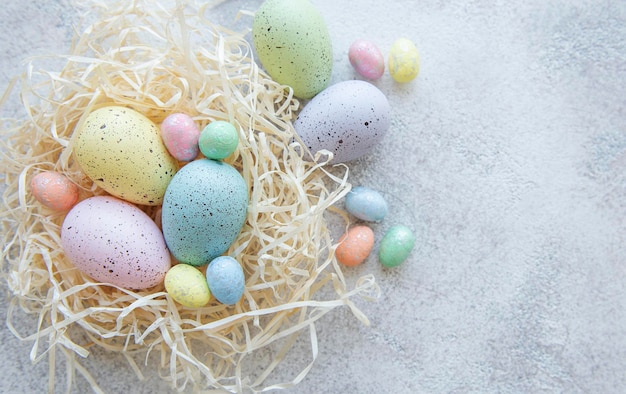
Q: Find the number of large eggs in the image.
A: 5